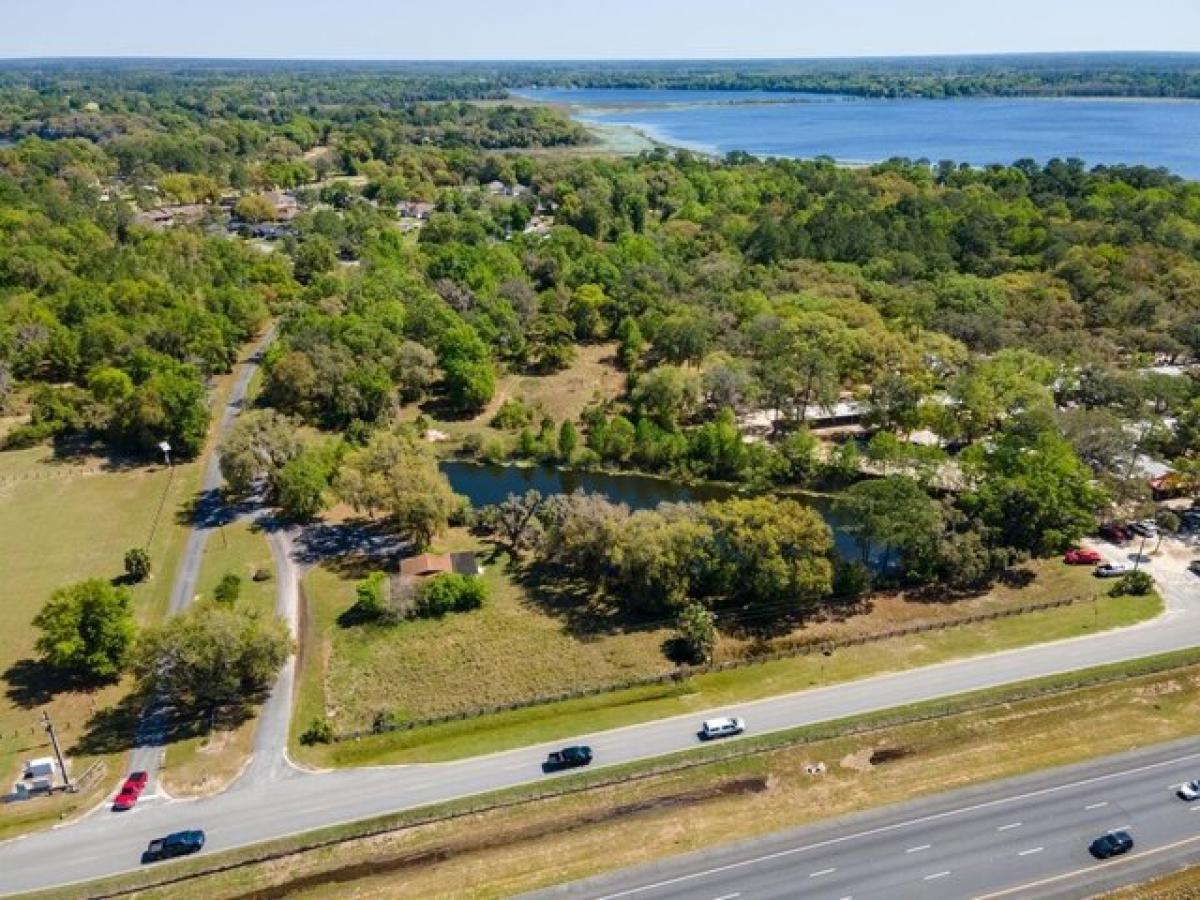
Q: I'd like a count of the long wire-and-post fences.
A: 2